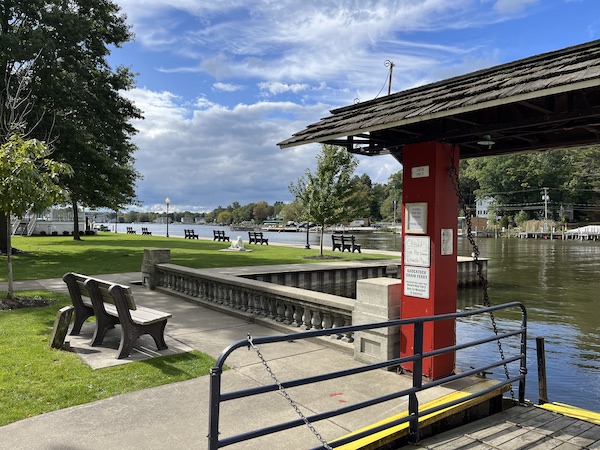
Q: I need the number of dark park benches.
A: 7